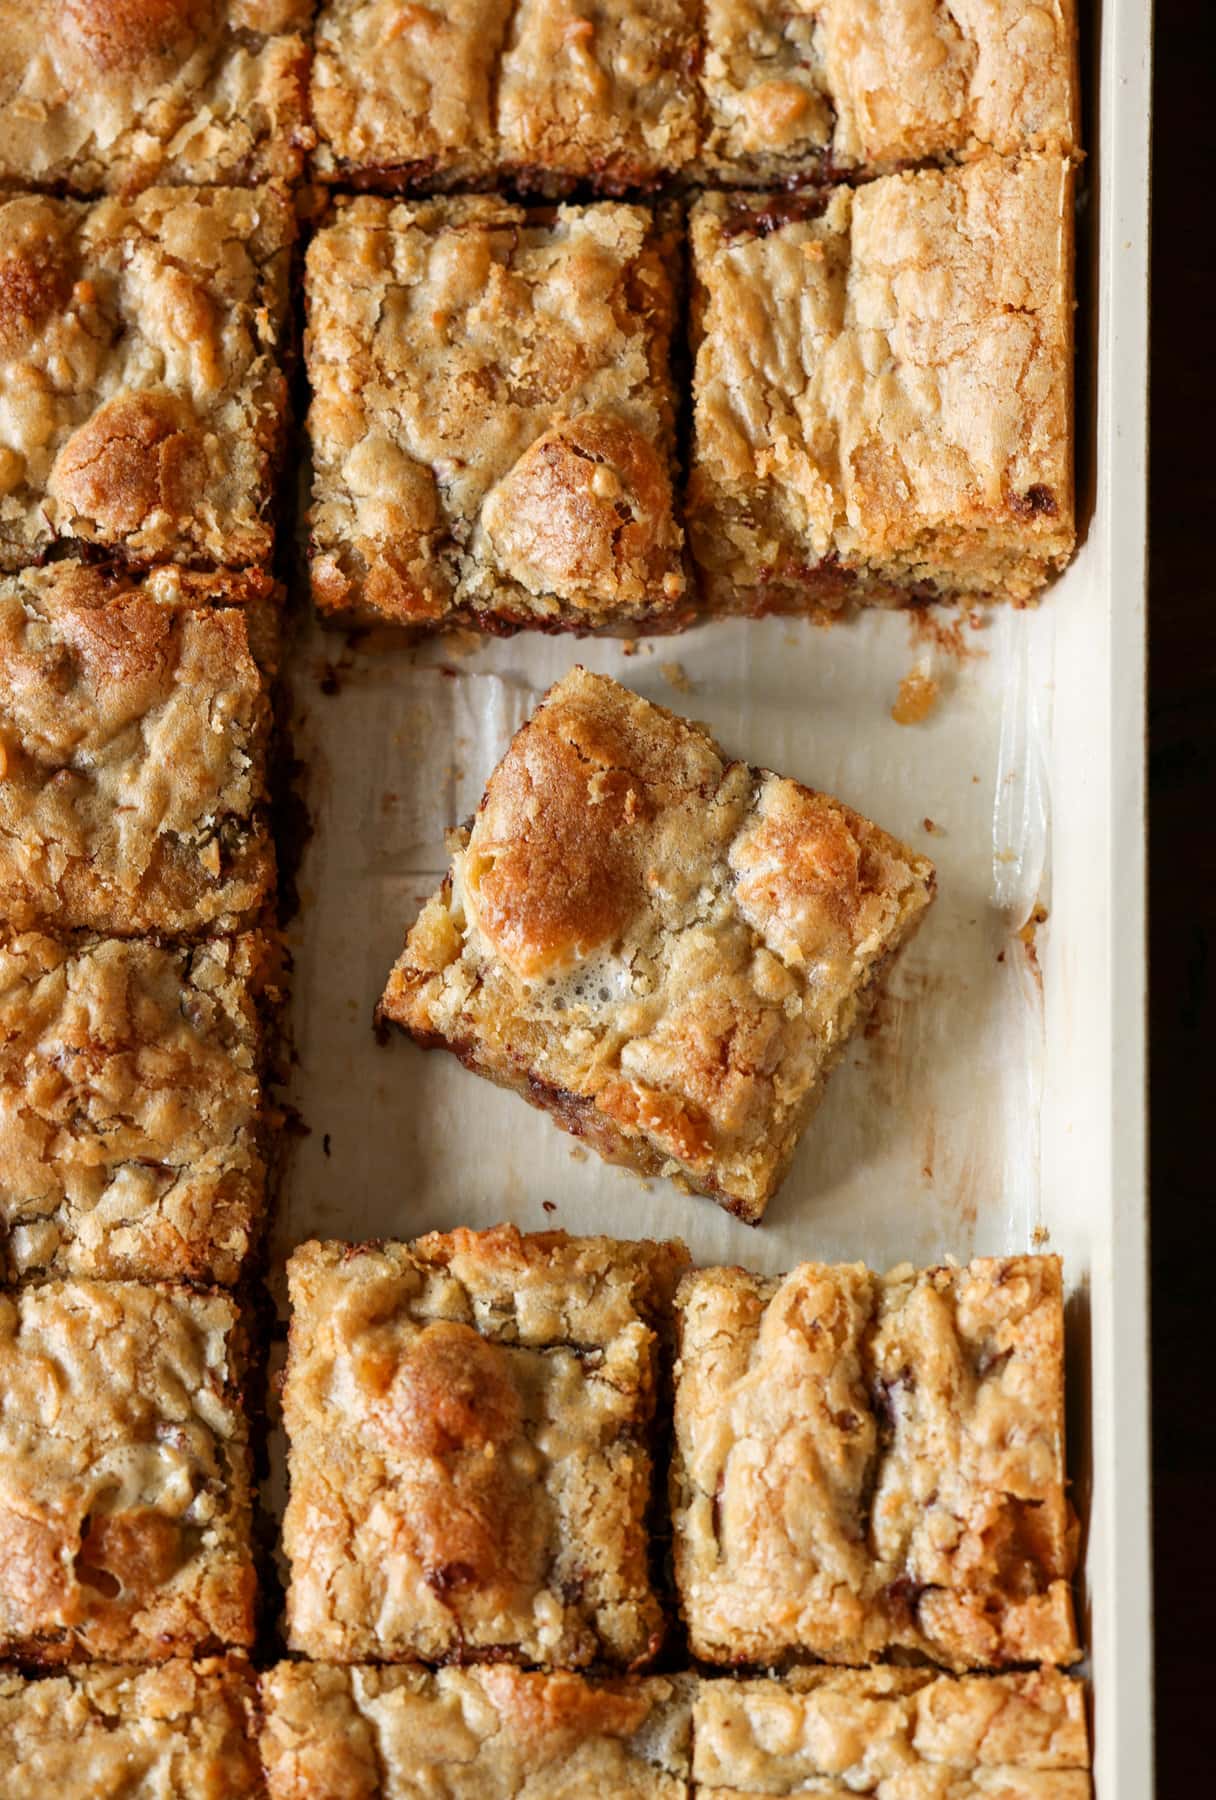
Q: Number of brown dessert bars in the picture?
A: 15